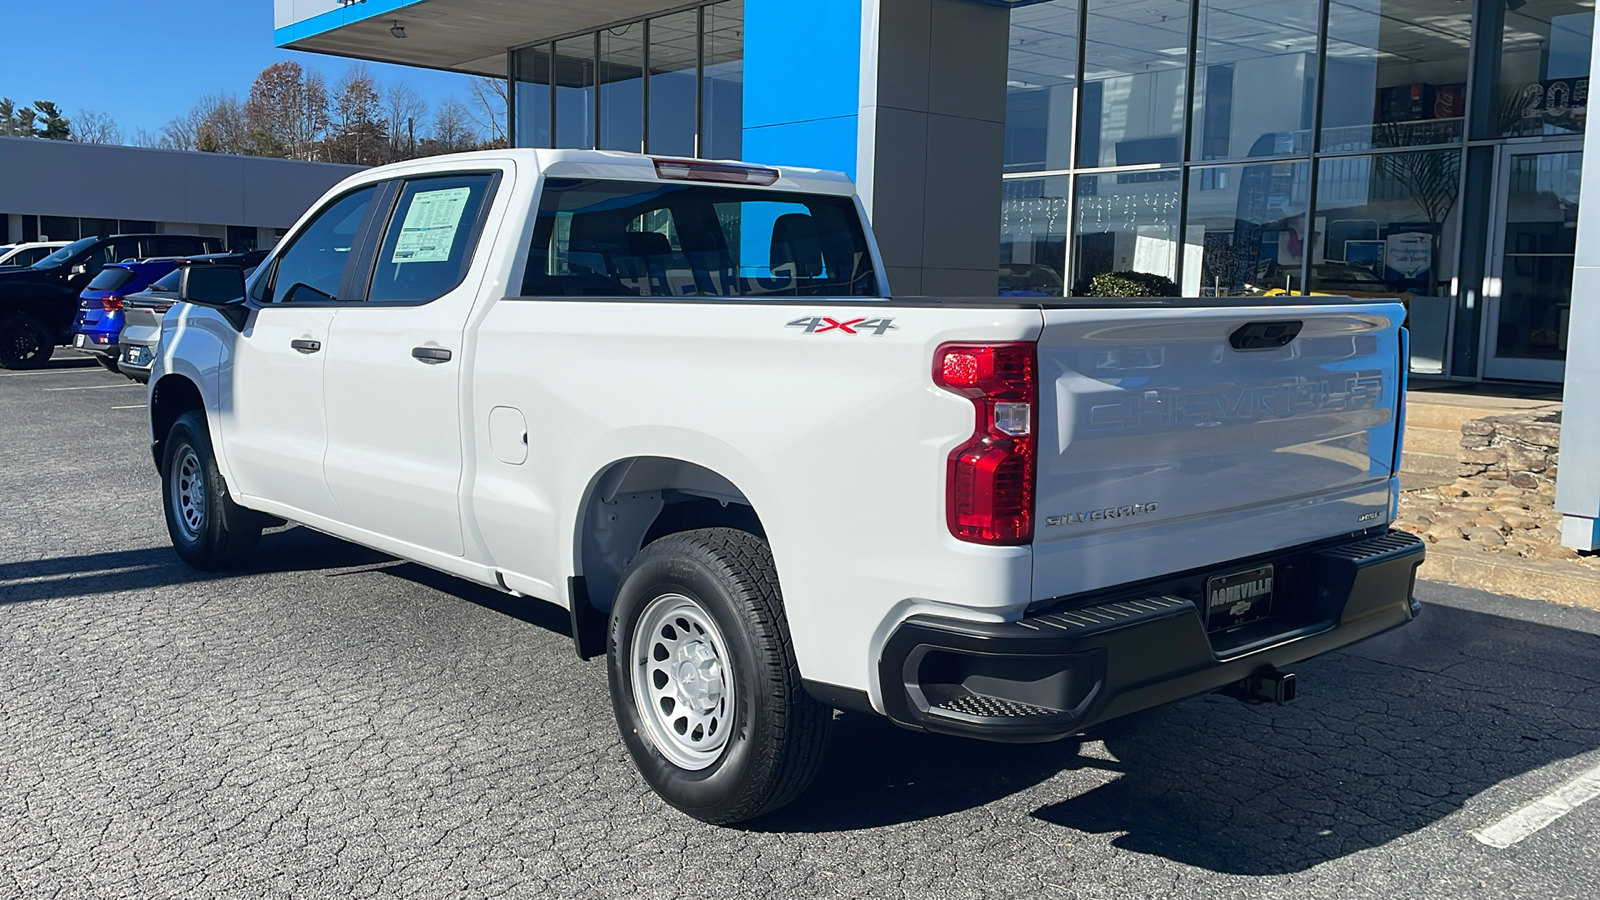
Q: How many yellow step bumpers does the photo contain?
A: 0